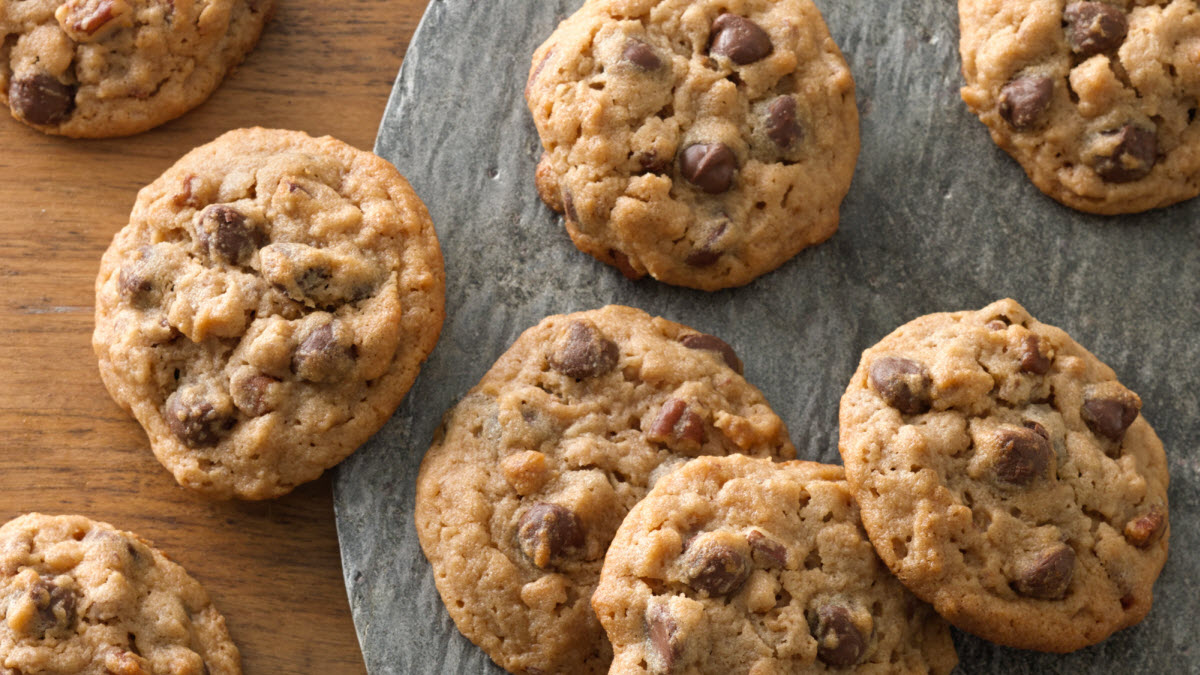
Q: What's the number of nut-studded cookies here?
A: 8